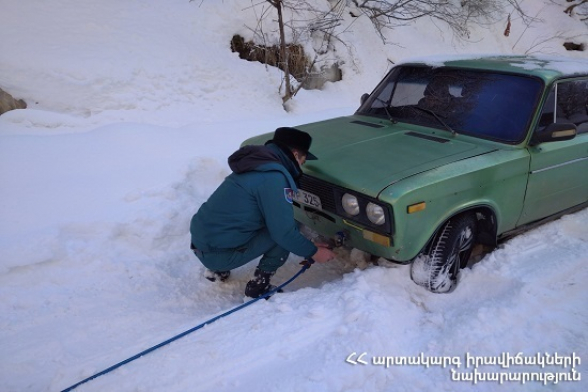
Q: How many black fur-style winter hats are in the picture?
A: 1